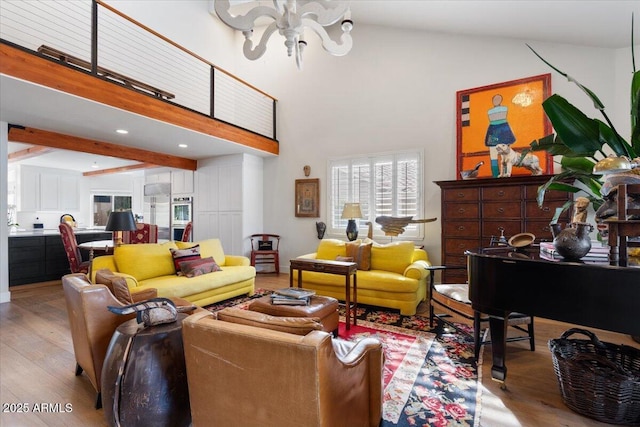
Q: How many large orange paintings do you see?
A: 1